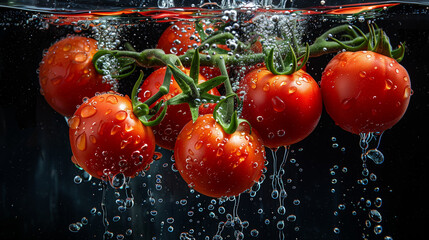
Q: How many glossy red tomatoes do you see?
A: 7